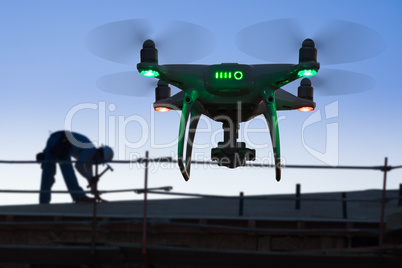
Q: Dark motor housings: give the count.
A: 4